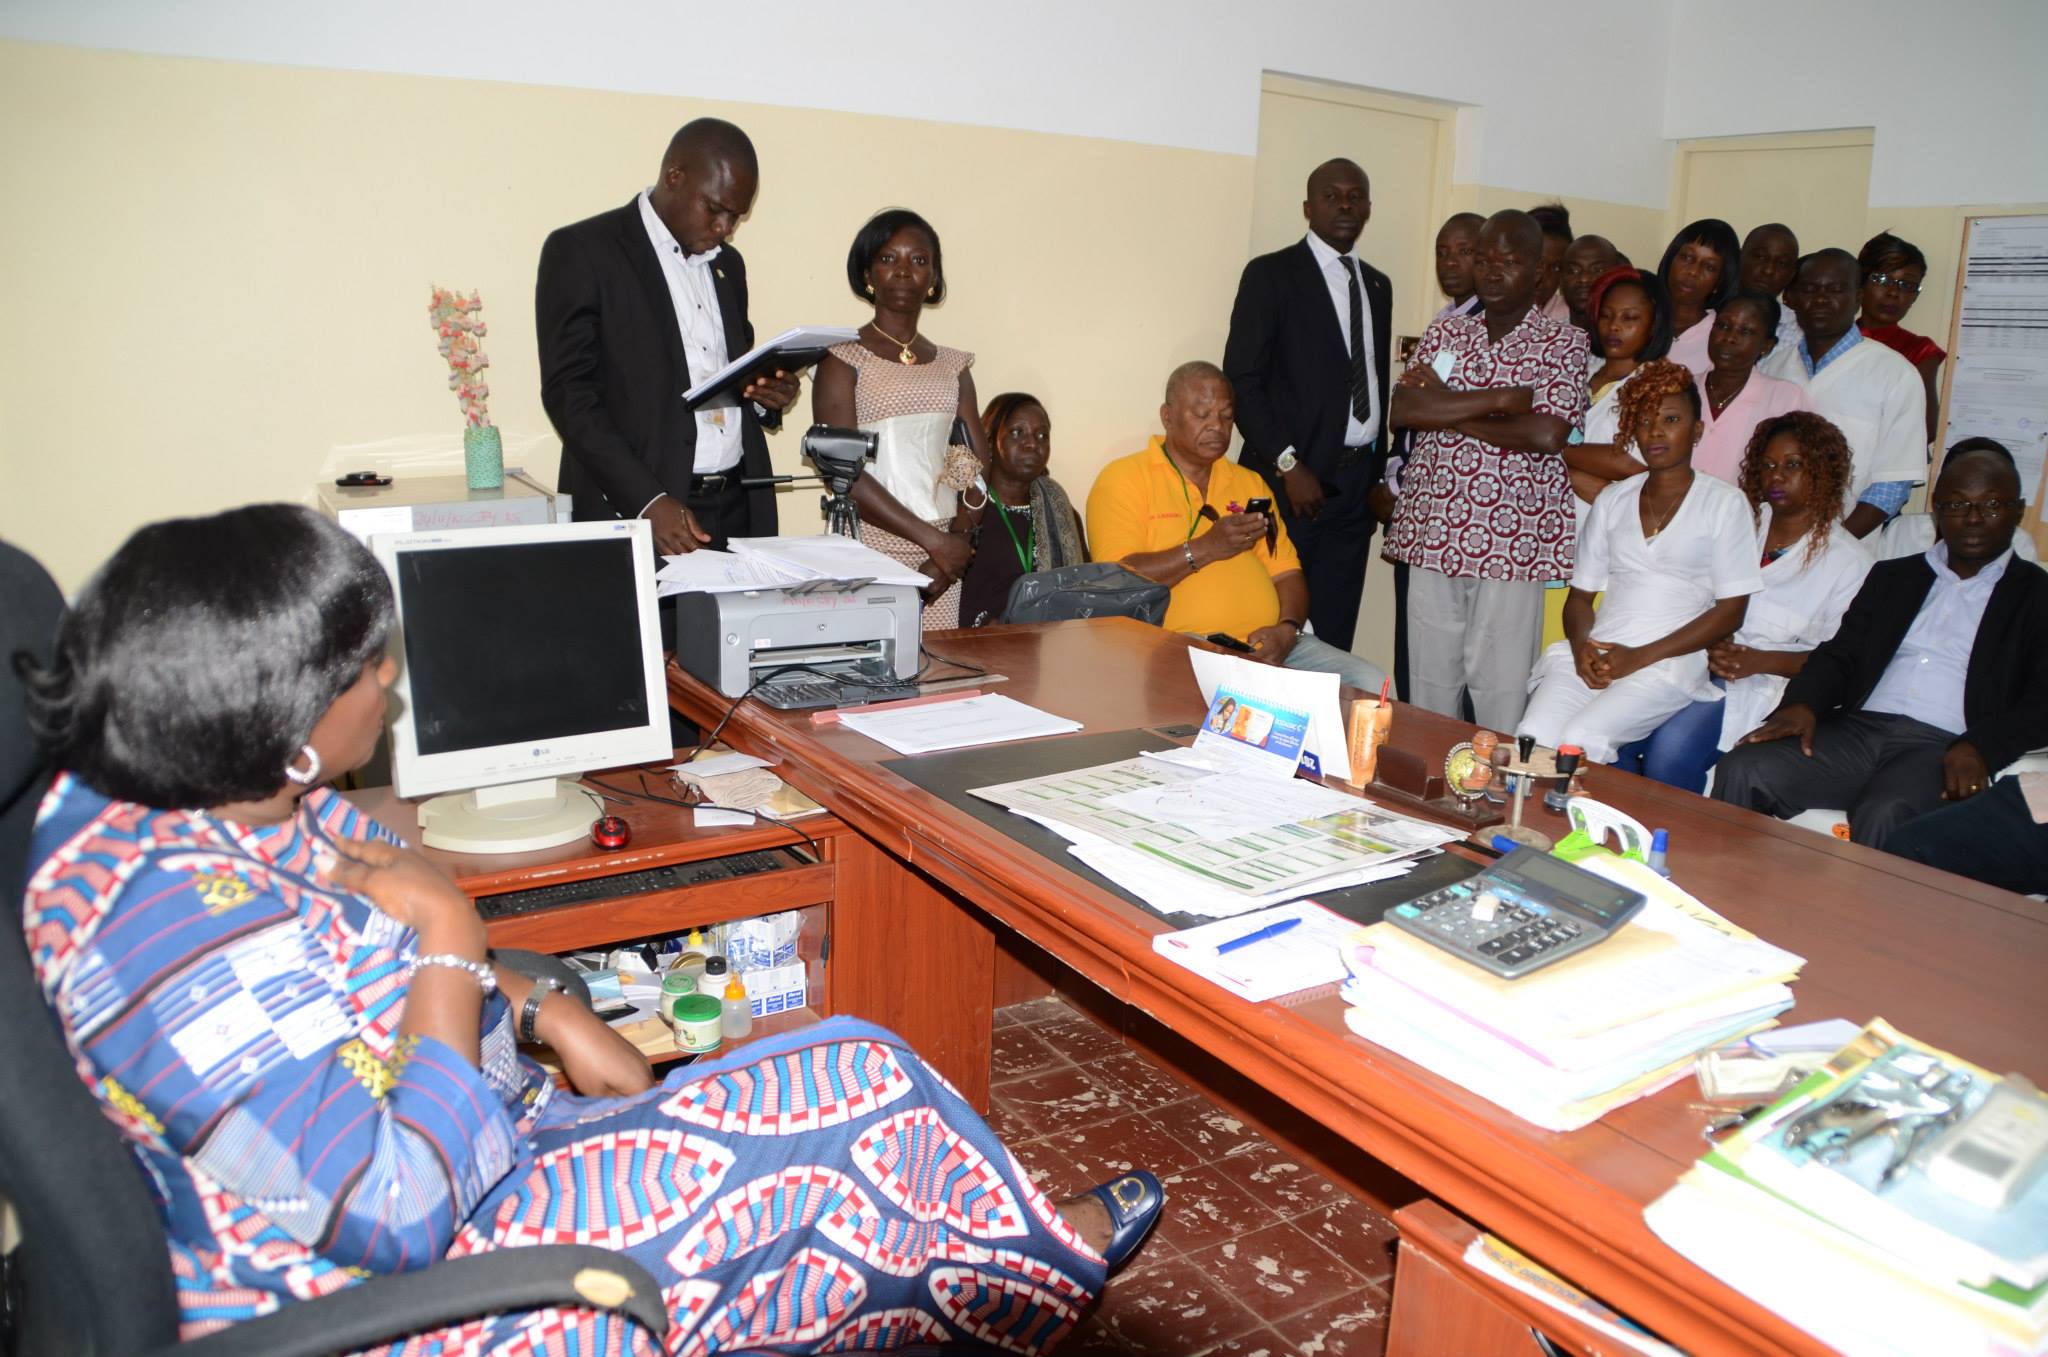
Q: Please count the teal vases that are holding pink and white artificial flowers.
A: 1